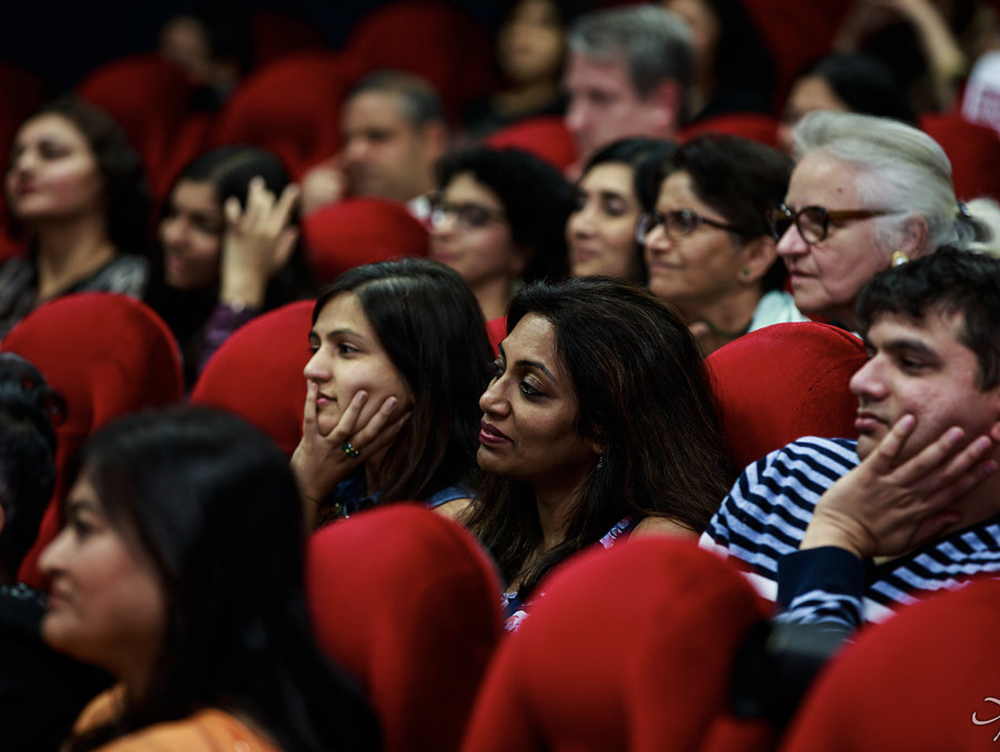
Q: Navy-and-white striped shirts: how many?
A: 1